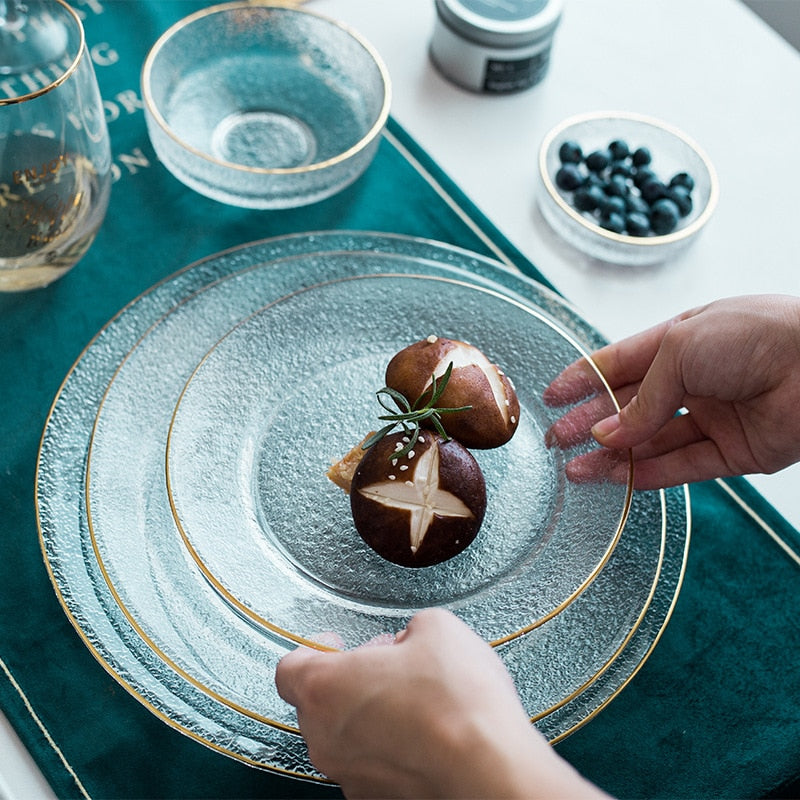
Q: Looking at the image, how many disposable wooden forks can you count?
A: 0